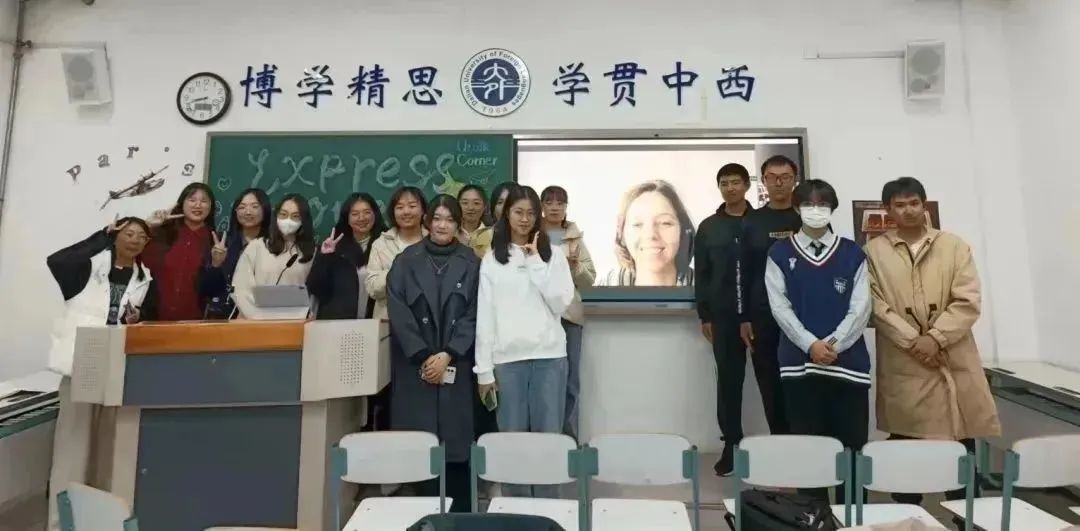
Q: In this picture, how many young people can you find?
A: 15